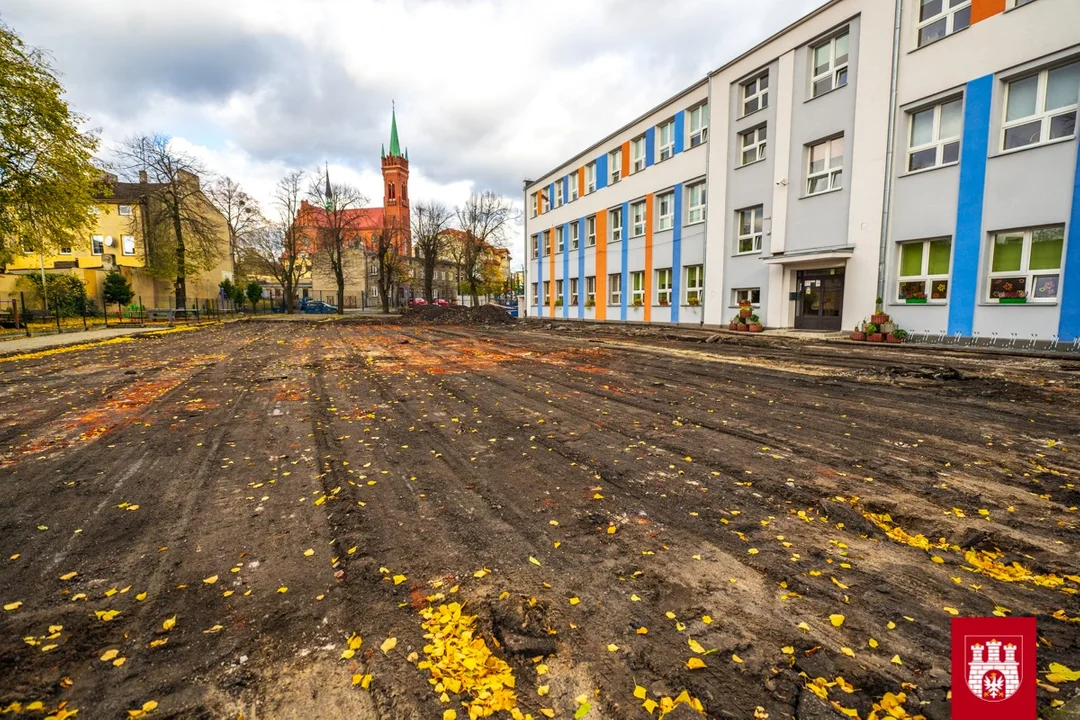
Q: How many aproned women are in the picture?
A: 0